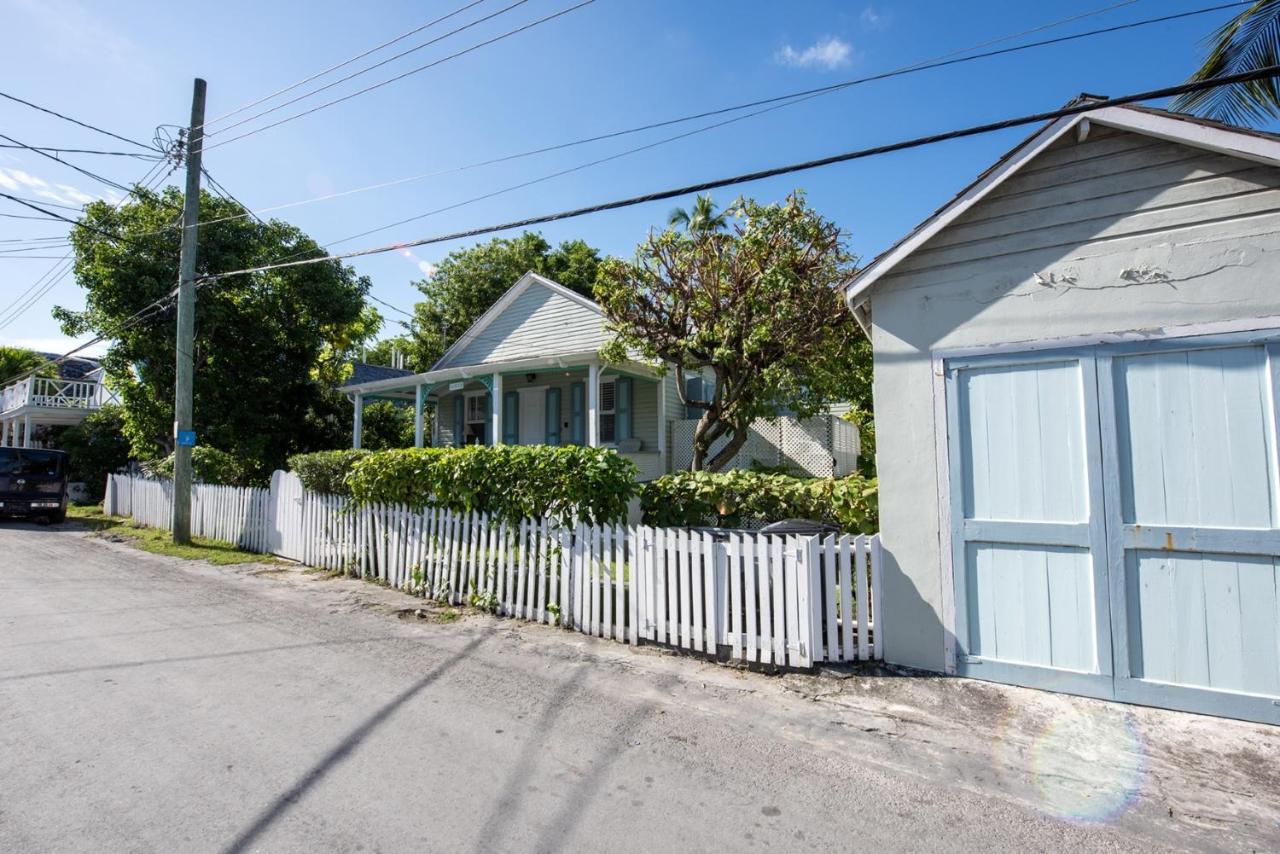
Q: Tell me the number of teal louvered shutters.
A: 6